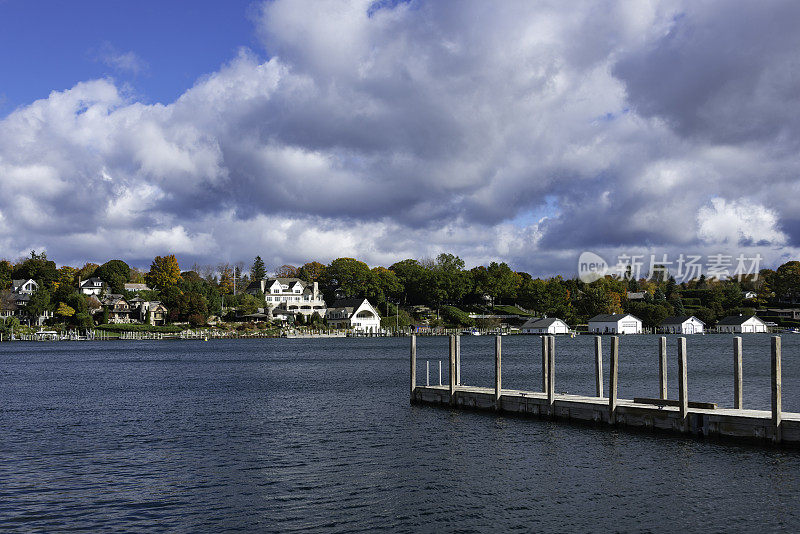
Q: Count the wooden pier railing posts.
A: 12